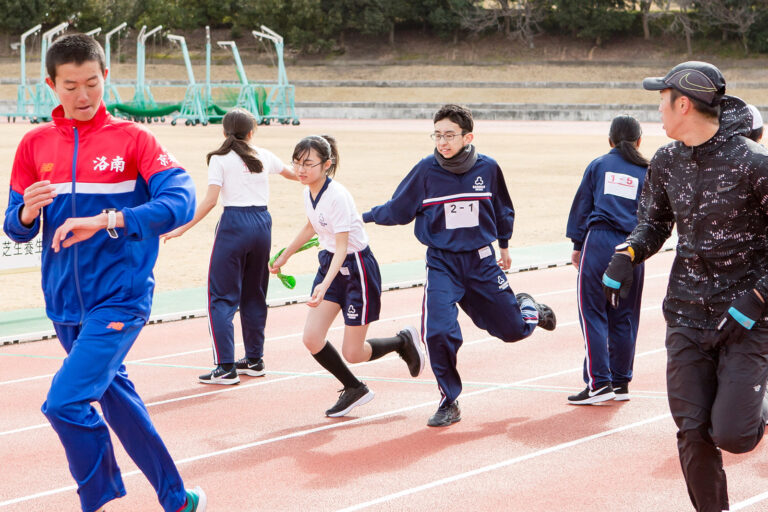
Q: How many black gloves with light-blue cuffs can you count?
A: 2